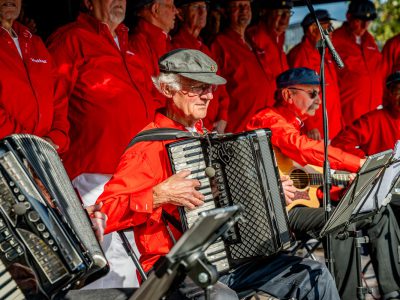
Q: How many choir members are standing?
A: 9